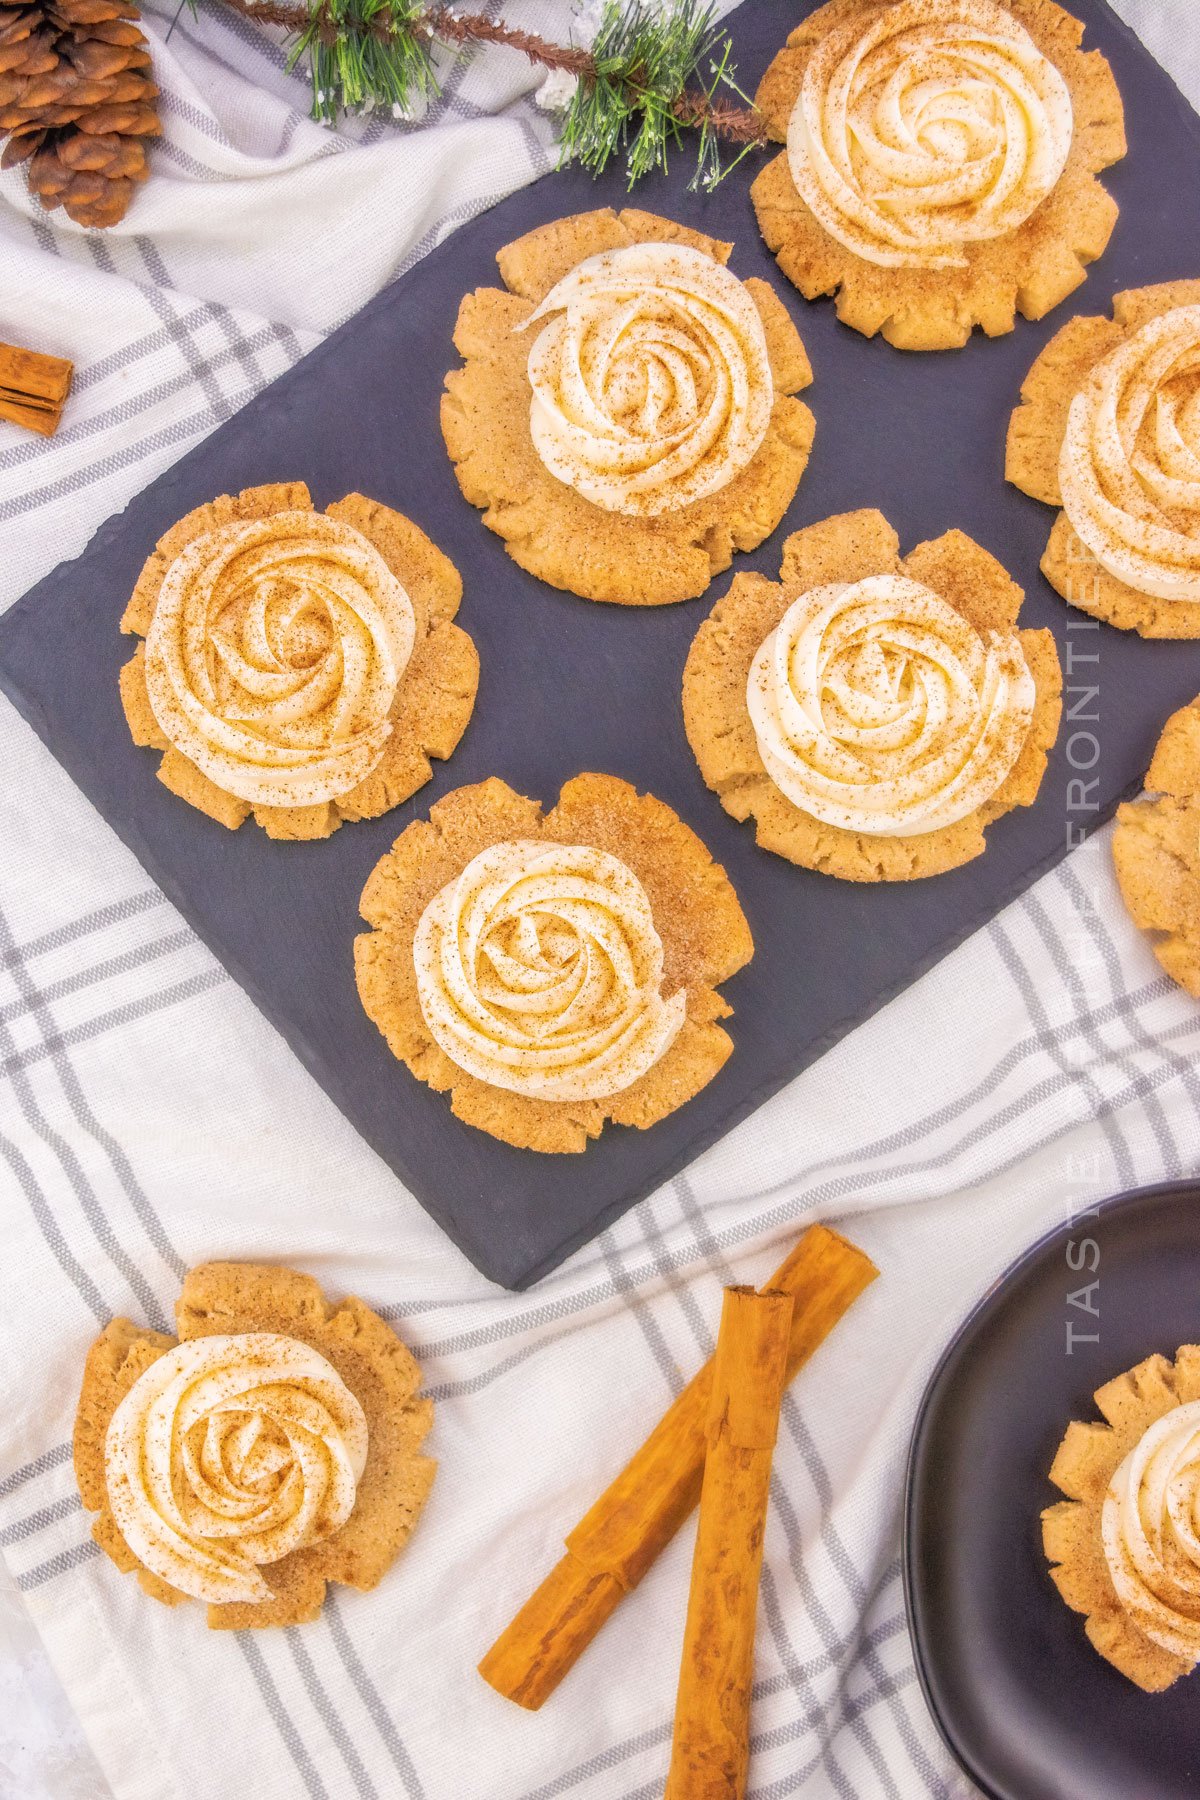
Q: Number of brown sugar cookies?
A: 9